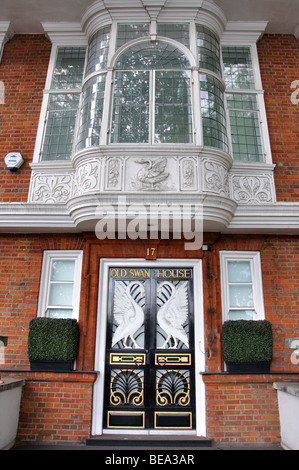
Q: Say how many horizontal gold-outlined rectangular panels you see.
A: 4